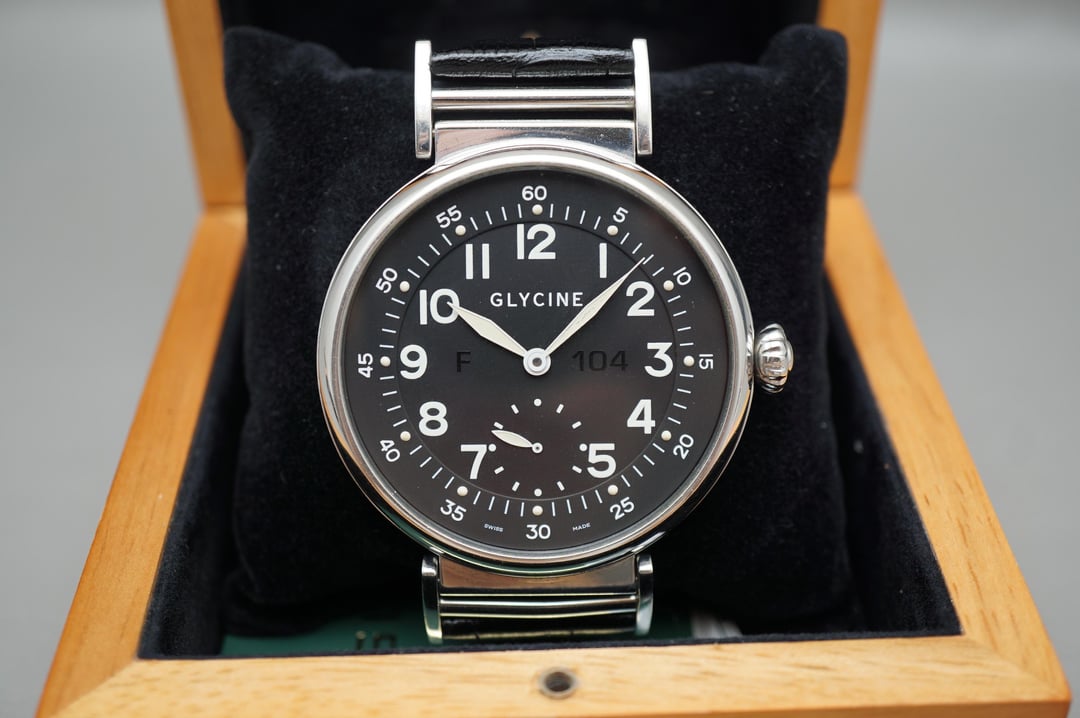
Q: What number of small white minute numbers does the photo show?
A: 12